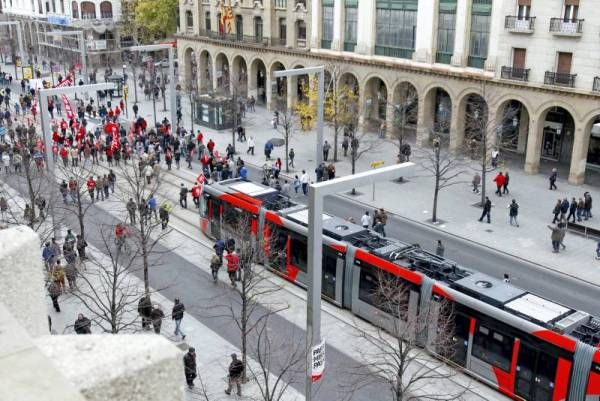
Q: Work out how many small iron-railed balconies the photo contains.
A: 5